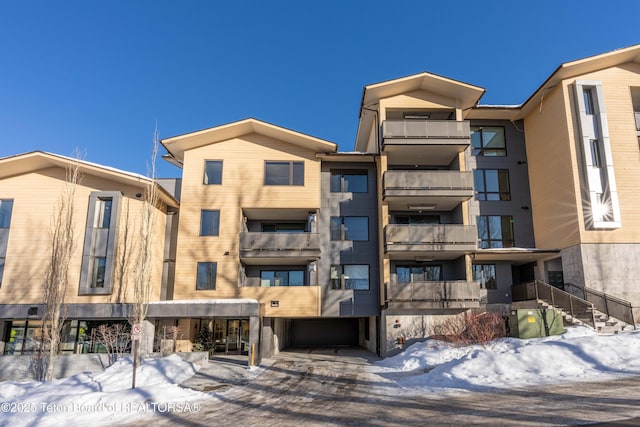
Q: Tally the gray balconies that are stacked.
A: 4